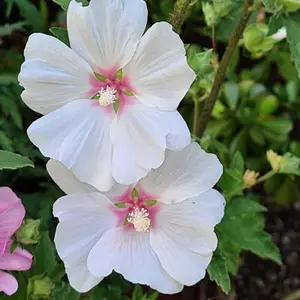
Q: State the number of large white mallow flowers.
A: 2